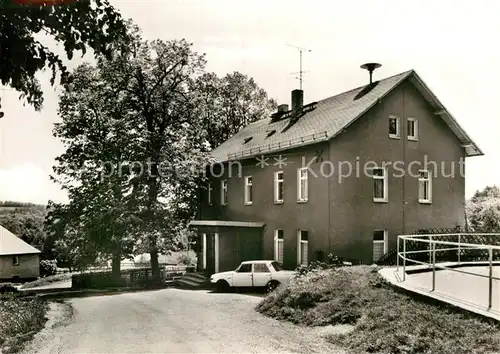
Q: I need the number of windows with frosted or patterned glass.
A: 3